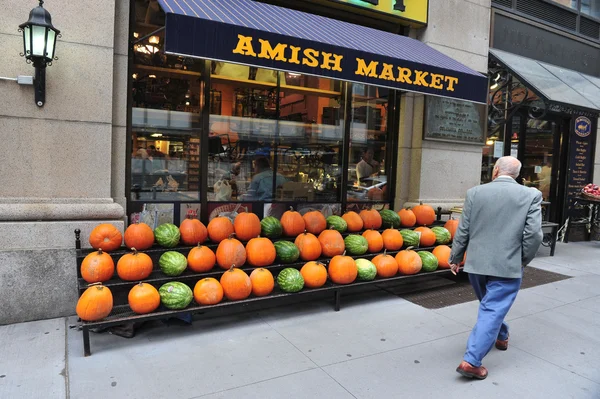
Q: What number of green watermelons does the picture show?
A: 13